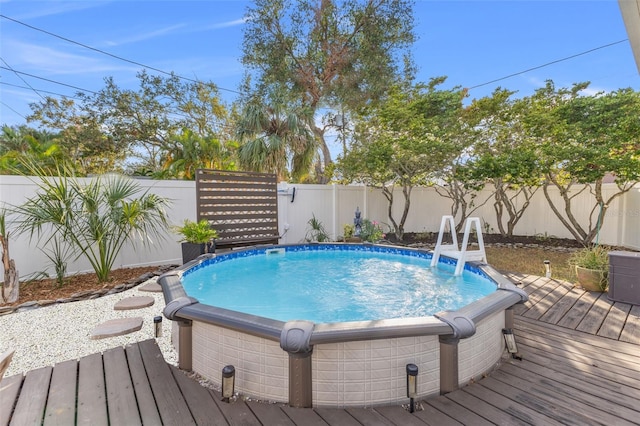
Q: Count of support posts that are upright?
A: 4